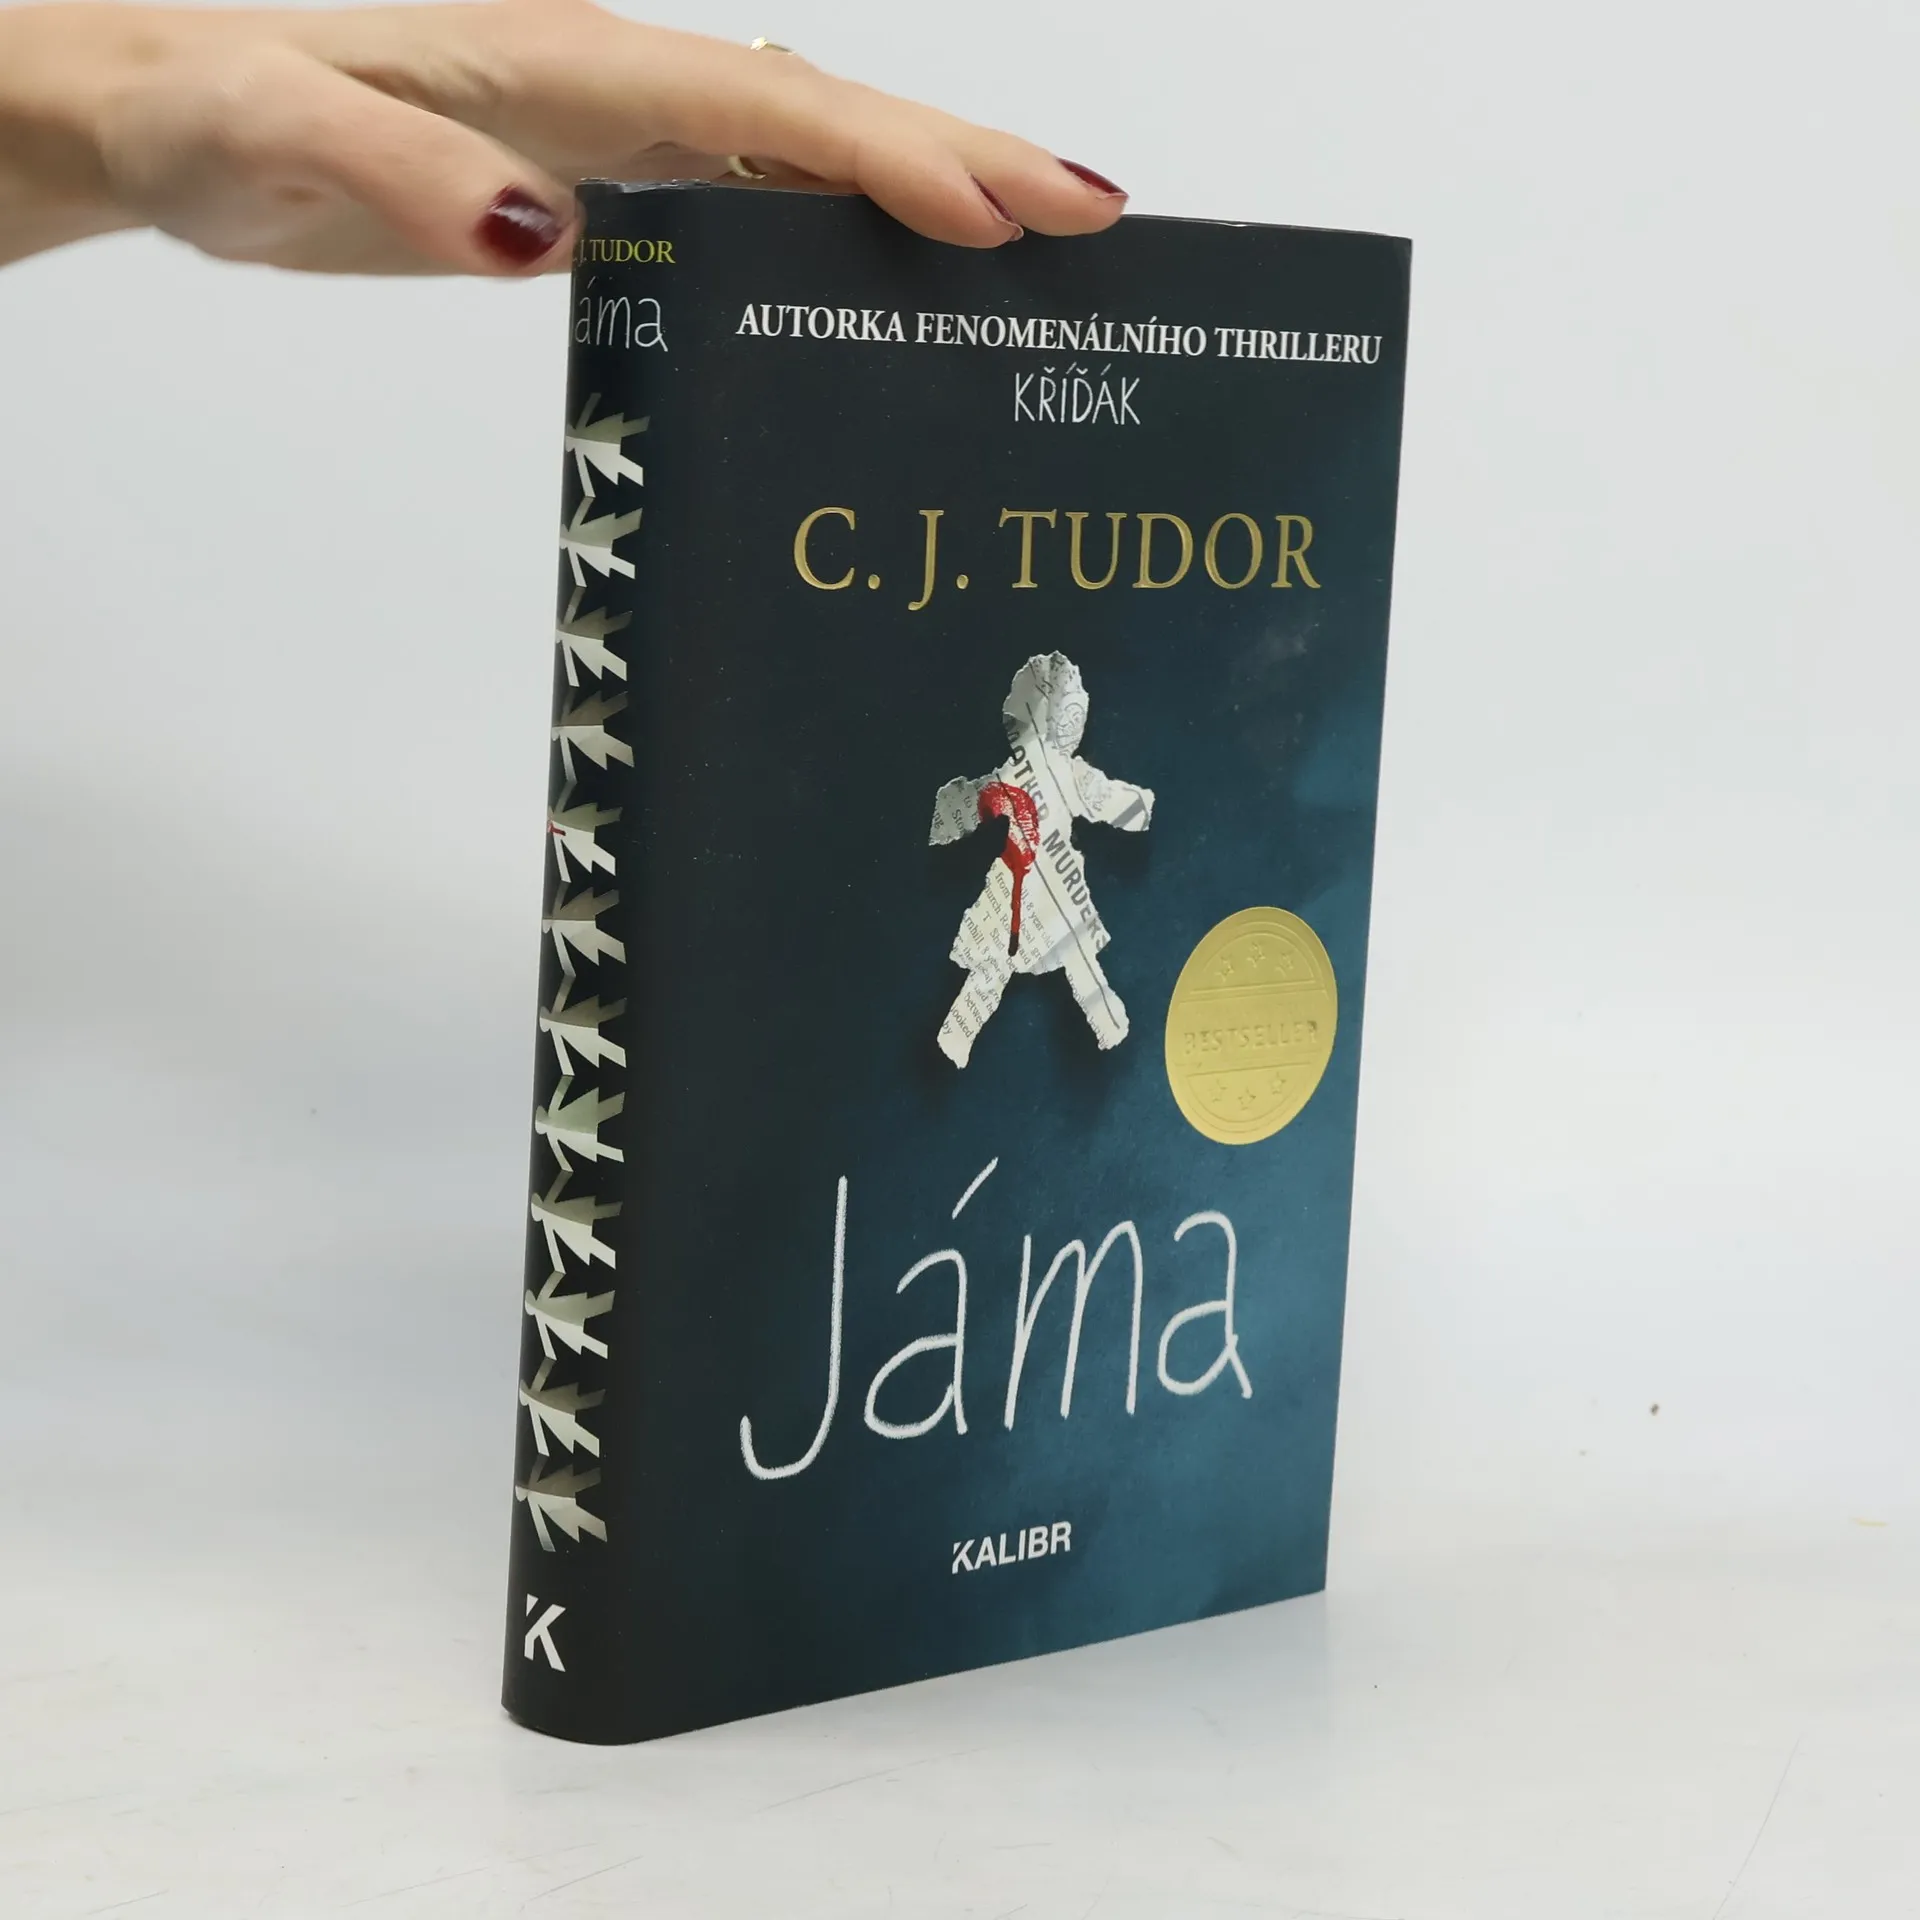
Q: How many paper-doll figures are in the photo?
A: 13